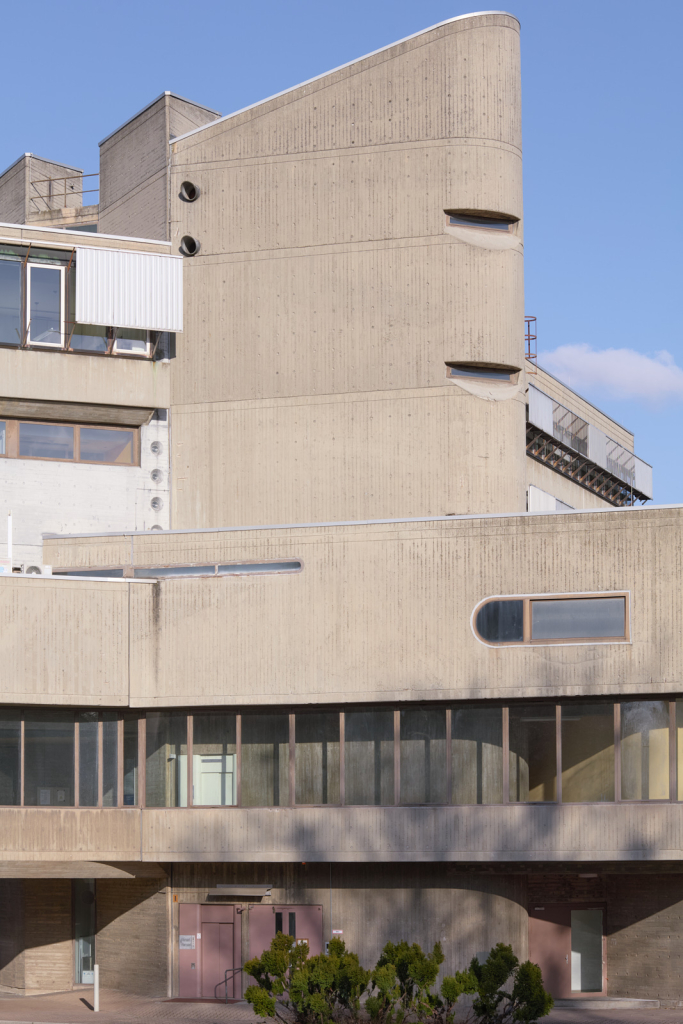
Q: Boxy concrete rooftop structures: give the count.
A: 2